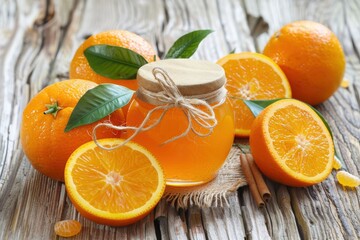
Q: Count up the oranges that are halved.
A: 3